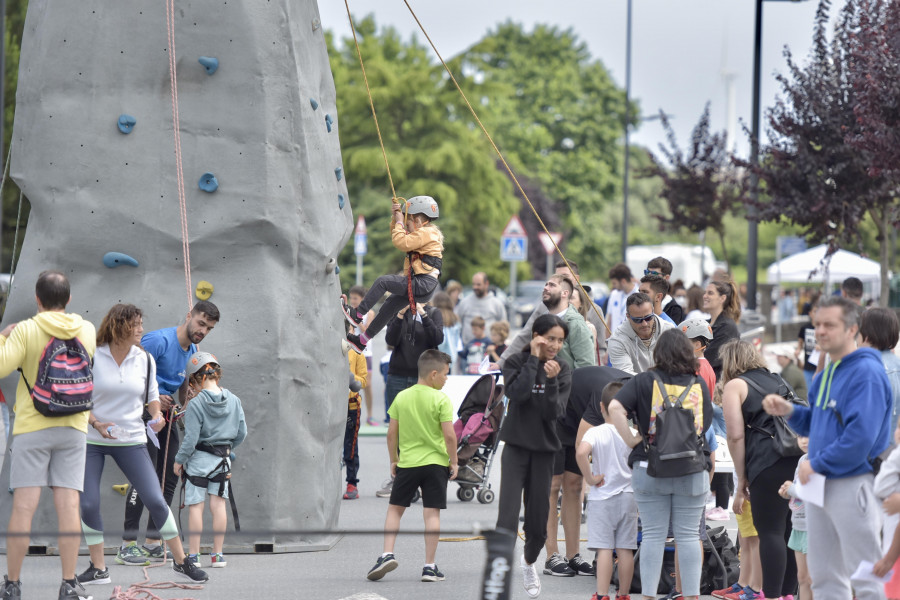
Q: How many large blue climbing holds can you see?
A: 4